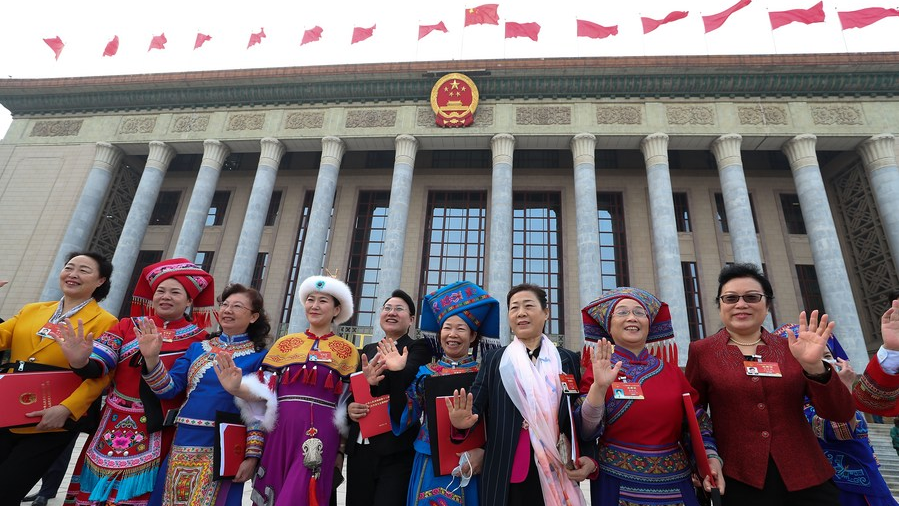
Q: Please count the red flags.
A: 15